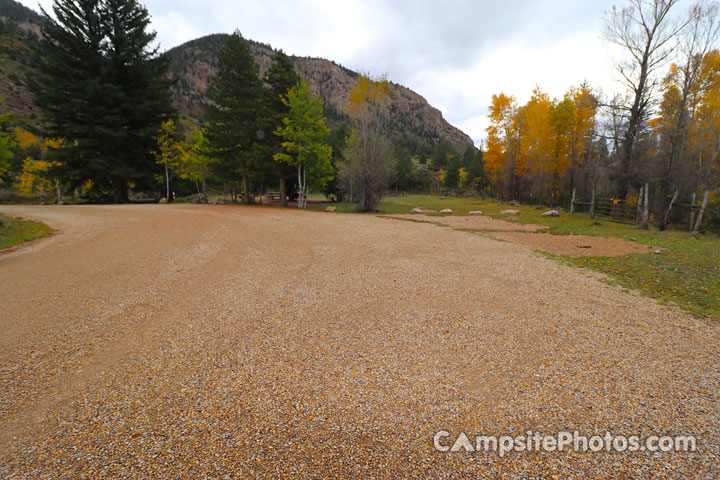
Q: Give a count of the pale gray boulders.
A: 5